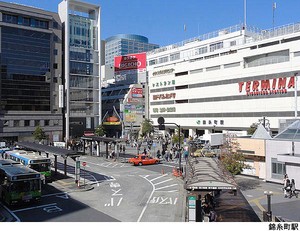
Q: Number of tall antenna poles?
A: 2